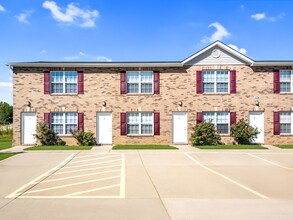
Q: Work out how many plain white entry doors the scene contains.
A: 4